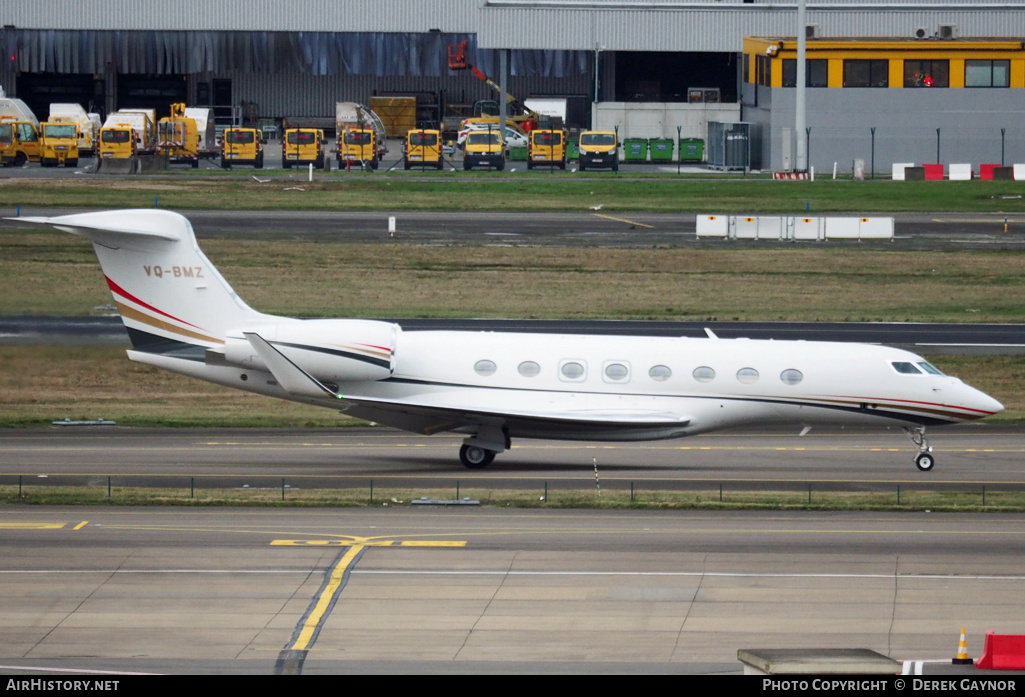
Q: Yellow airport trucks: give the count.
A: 12